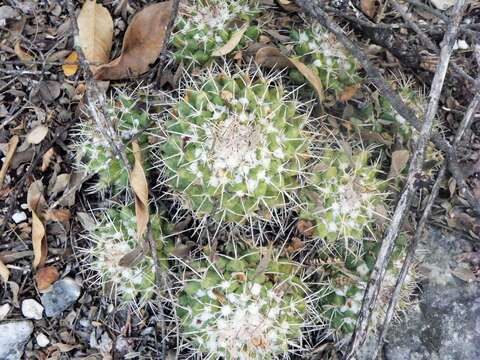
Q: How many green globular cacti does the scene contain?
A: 9